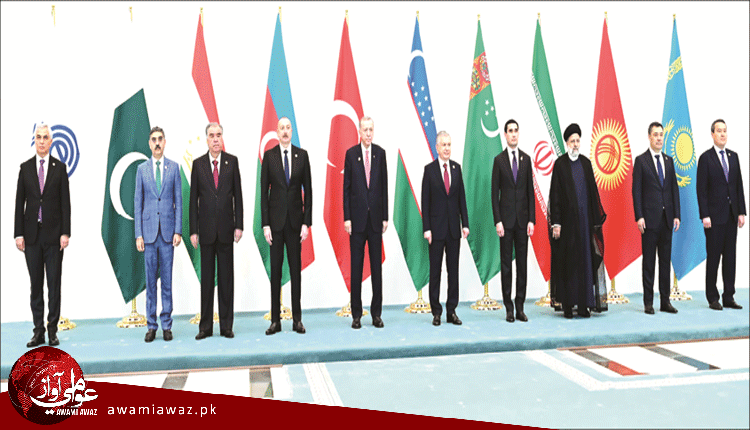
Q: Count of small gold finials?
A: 10